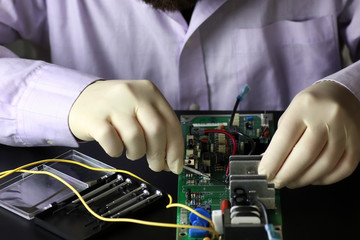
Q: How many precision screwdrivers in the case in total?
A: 5